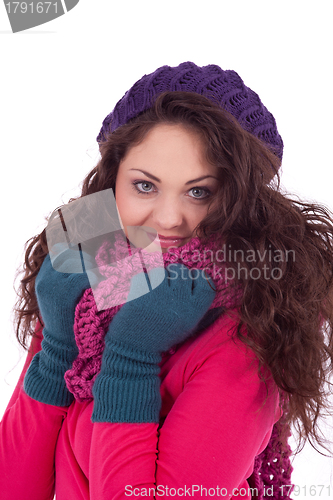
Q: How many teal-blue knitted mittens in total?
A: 2